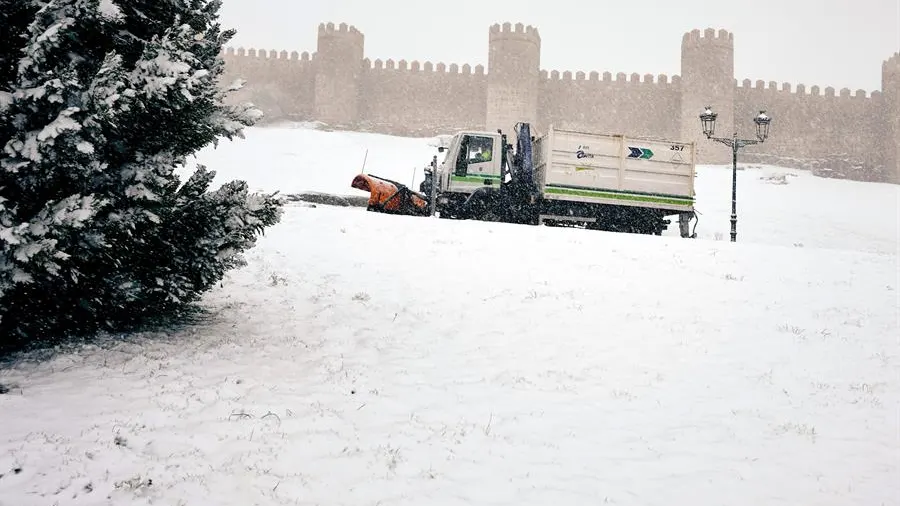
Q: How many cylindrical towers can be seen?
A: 4